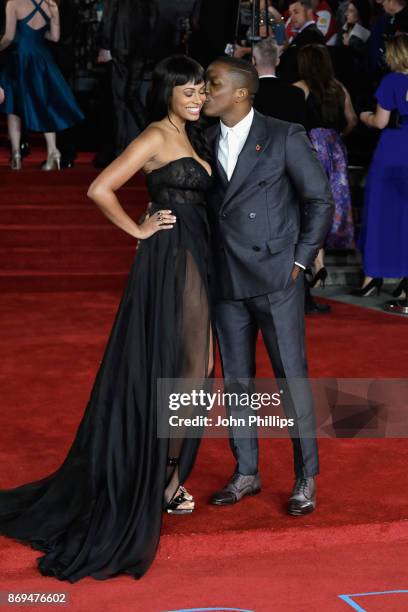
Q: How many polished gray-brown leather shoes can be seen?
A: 2